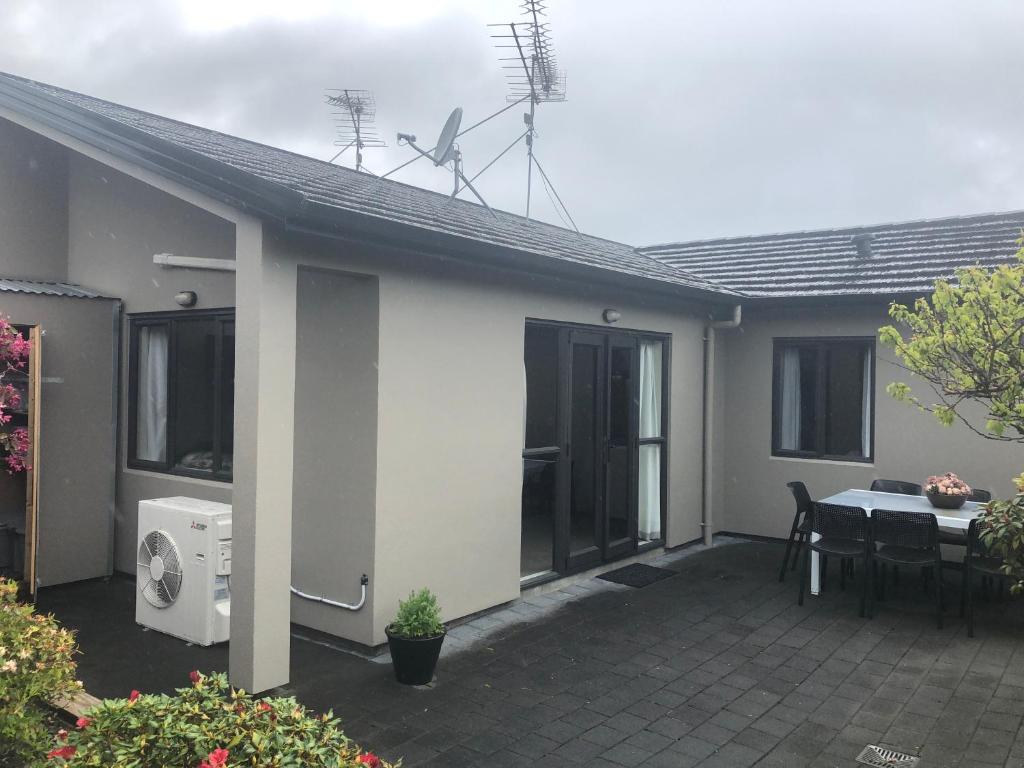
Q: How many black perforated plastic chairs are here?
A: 6